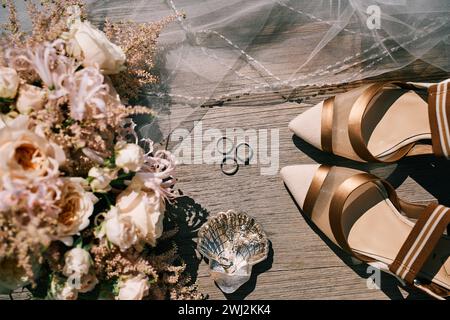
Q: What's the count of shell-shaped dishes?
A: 1